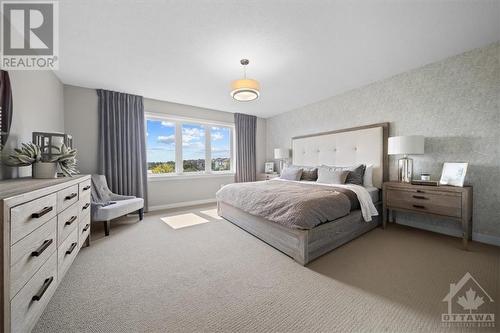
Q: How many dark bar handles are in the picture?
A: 11